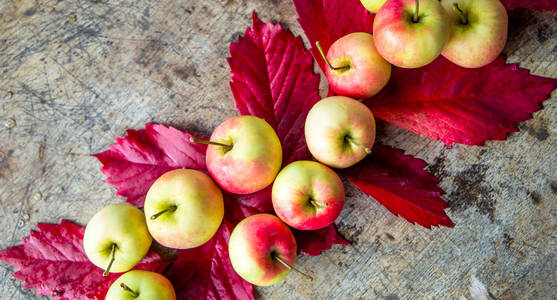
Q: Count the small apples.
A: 11